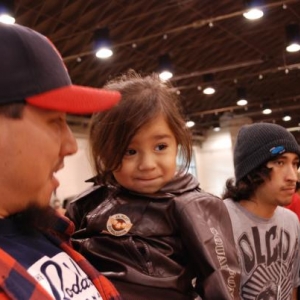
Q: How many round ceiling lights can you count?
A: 11